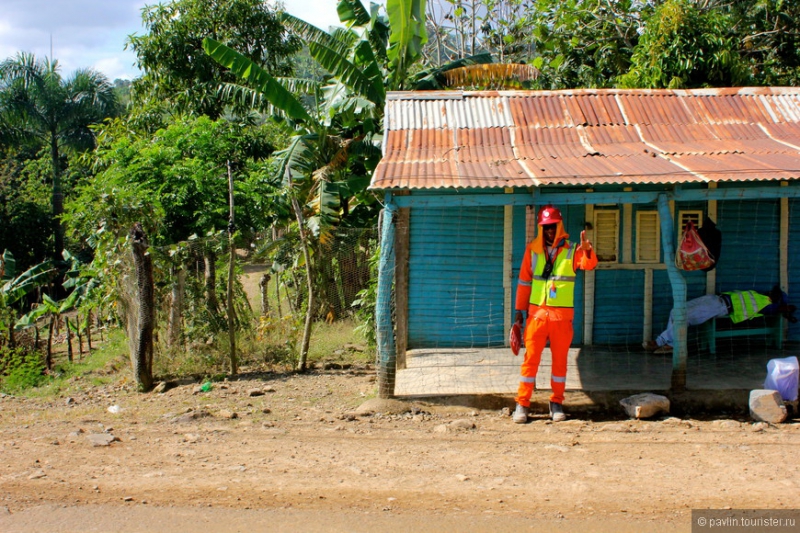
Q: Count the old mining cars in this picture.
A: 0